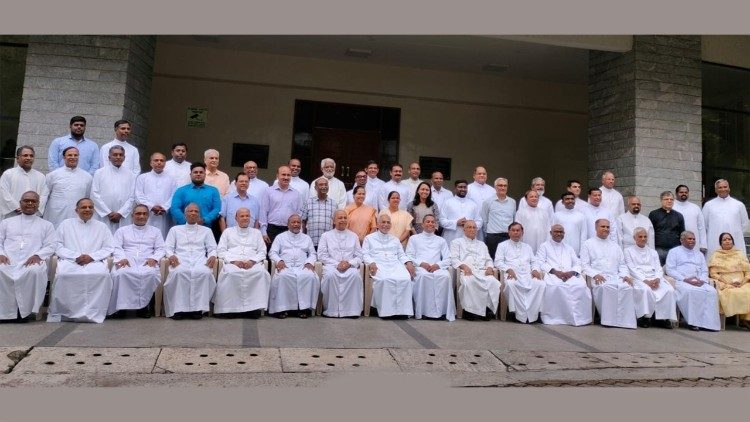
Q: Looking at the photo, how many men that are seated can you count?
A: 15